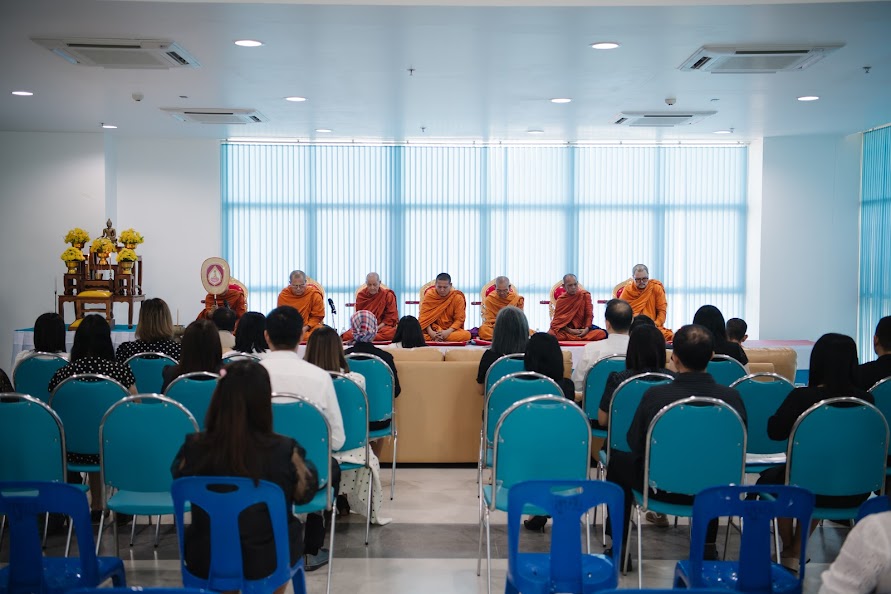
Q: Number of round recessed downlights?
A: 10